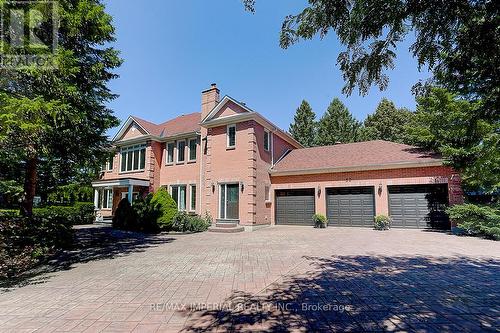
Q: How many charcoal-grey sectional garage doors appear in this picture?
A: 3